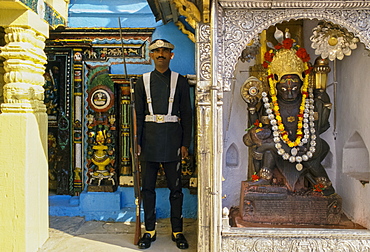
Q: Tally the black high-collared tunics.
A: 1